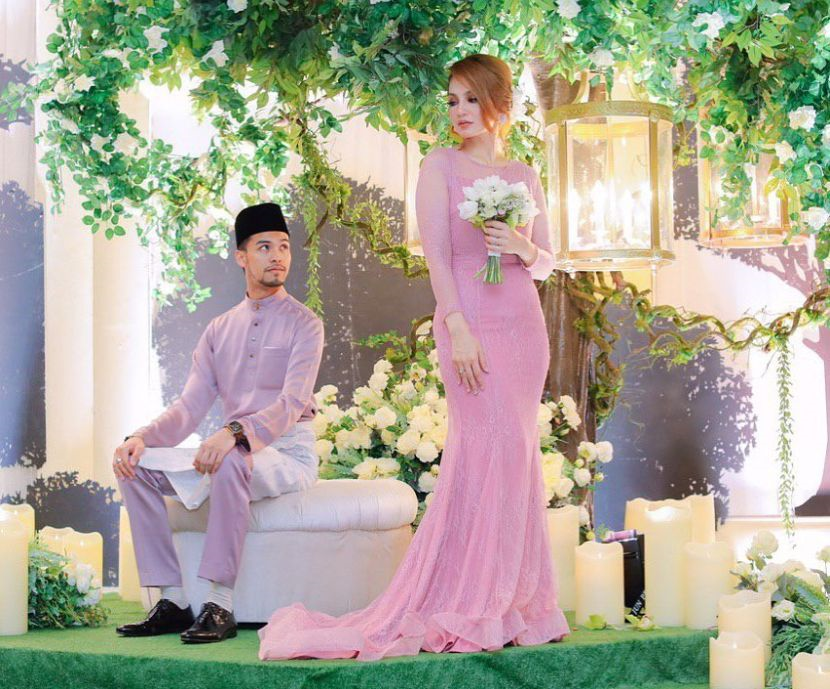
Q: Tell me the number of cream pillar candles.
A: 14